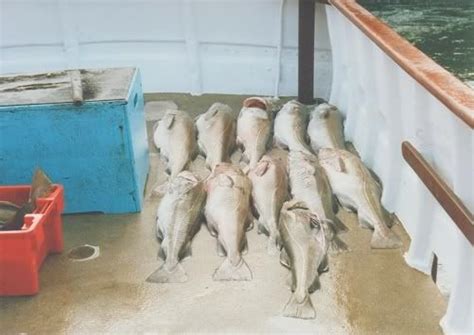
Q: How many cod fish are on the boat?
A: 11